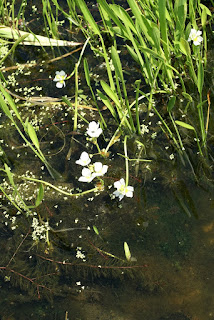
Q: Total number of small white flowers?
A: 7